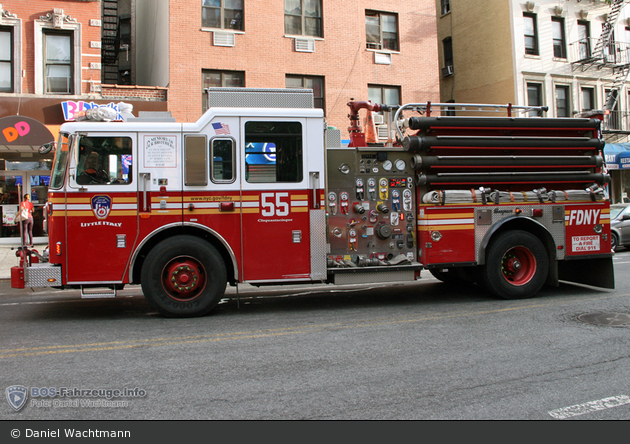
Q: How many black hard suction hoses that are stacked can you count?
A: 4